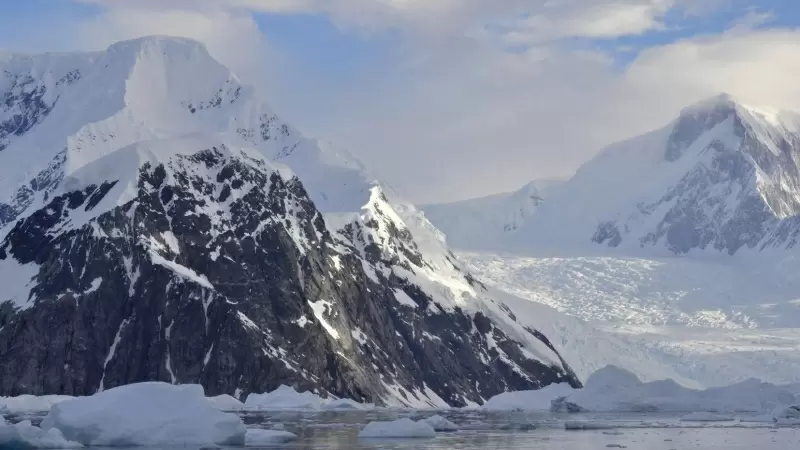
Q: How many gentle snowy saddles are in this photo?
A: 1